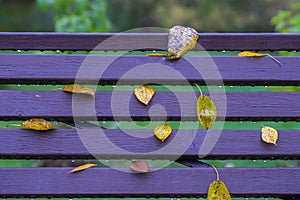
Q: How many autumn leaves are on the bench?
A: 12